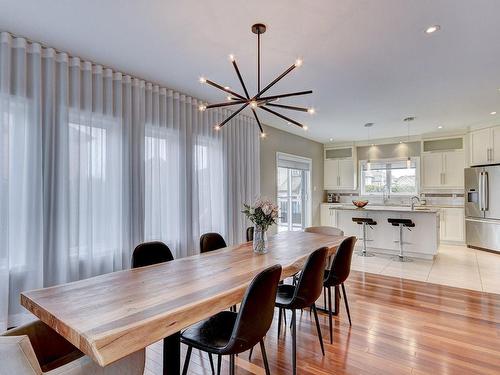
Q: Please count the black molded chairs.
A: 6